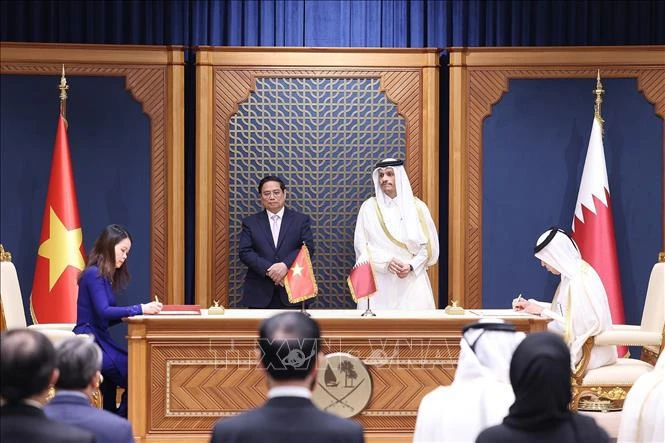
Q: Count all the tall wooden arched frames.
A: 3